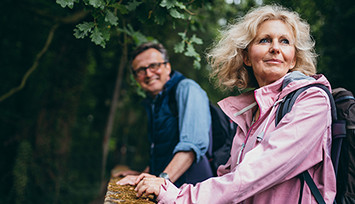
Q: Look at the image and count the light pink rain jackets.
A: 1